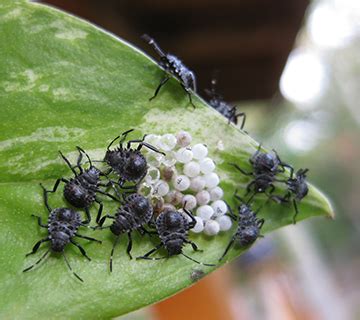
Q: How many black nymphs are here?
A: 10